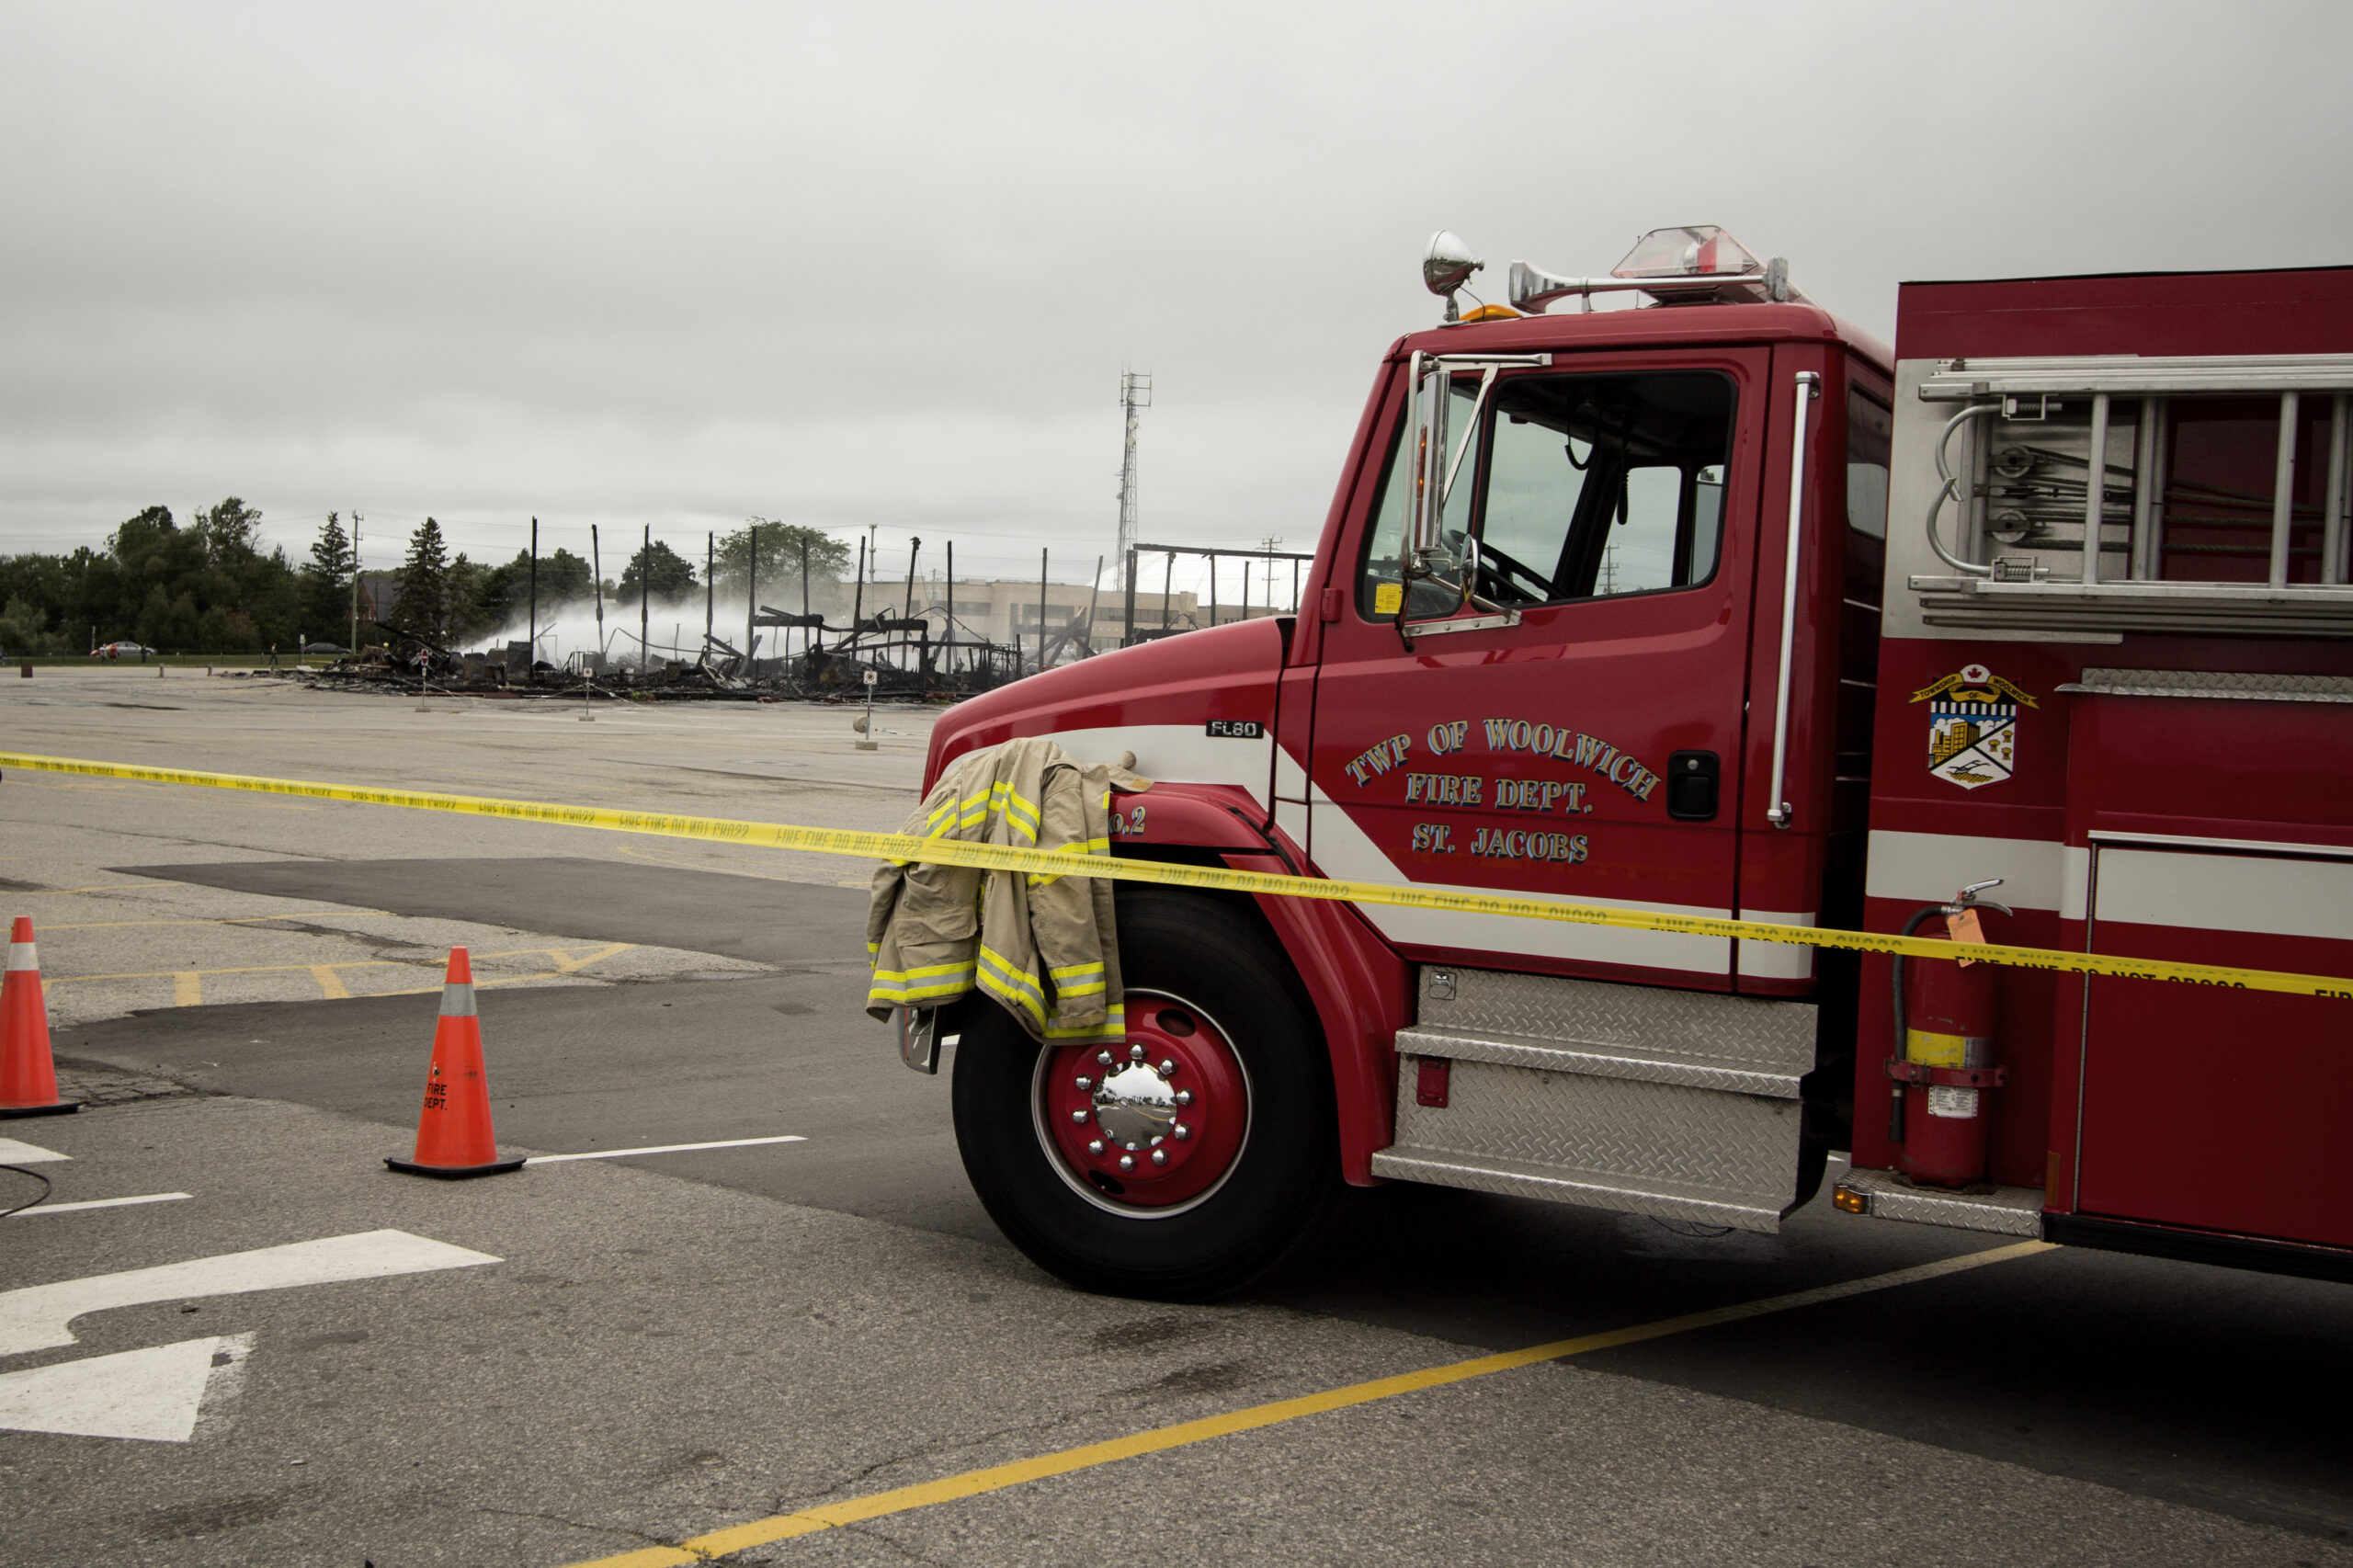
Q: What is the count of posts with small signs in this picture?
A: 3